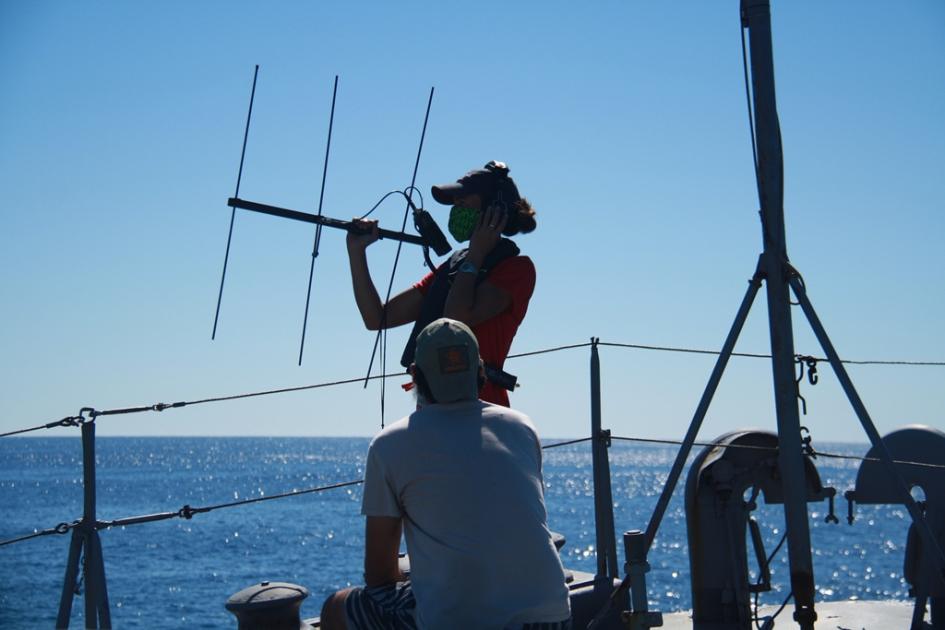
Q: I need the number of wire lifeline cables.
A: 2